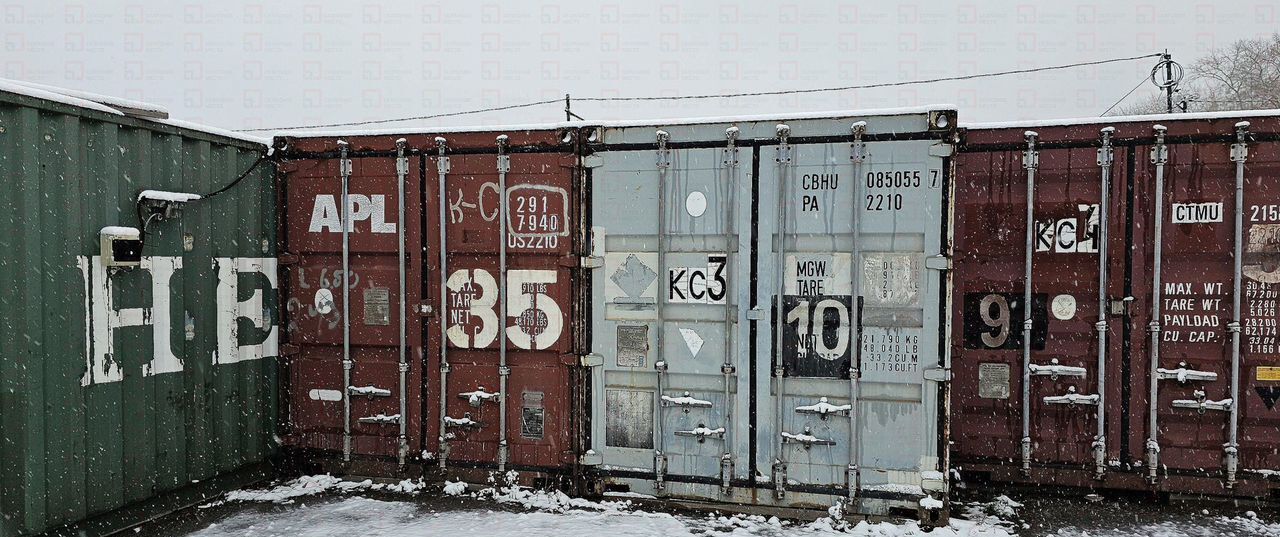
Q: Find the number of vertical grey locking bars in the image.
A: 12